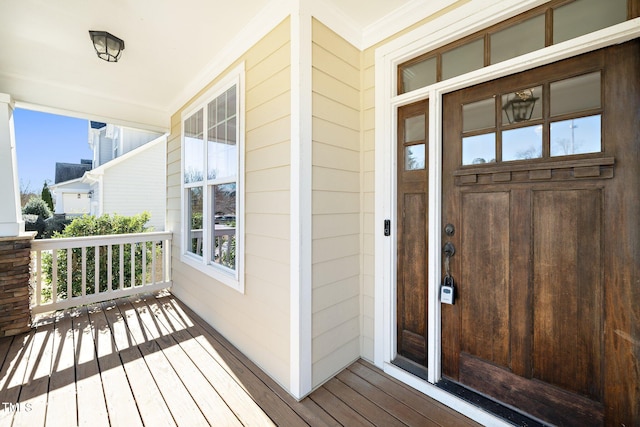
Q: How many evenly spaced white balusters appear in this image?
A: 11